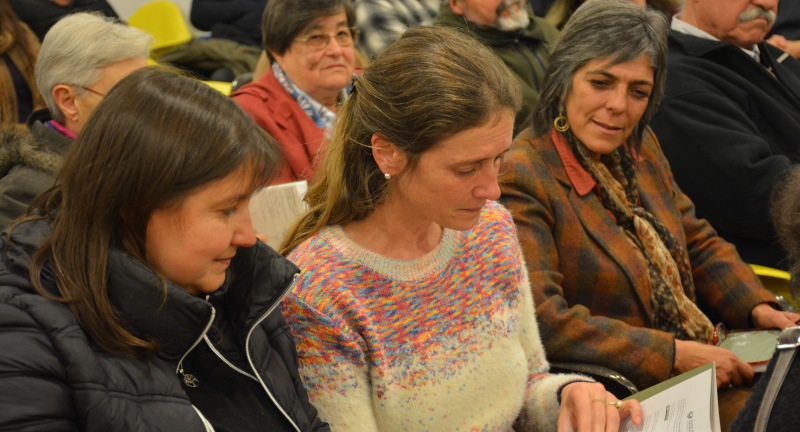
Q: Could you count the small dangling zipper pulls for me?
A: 1